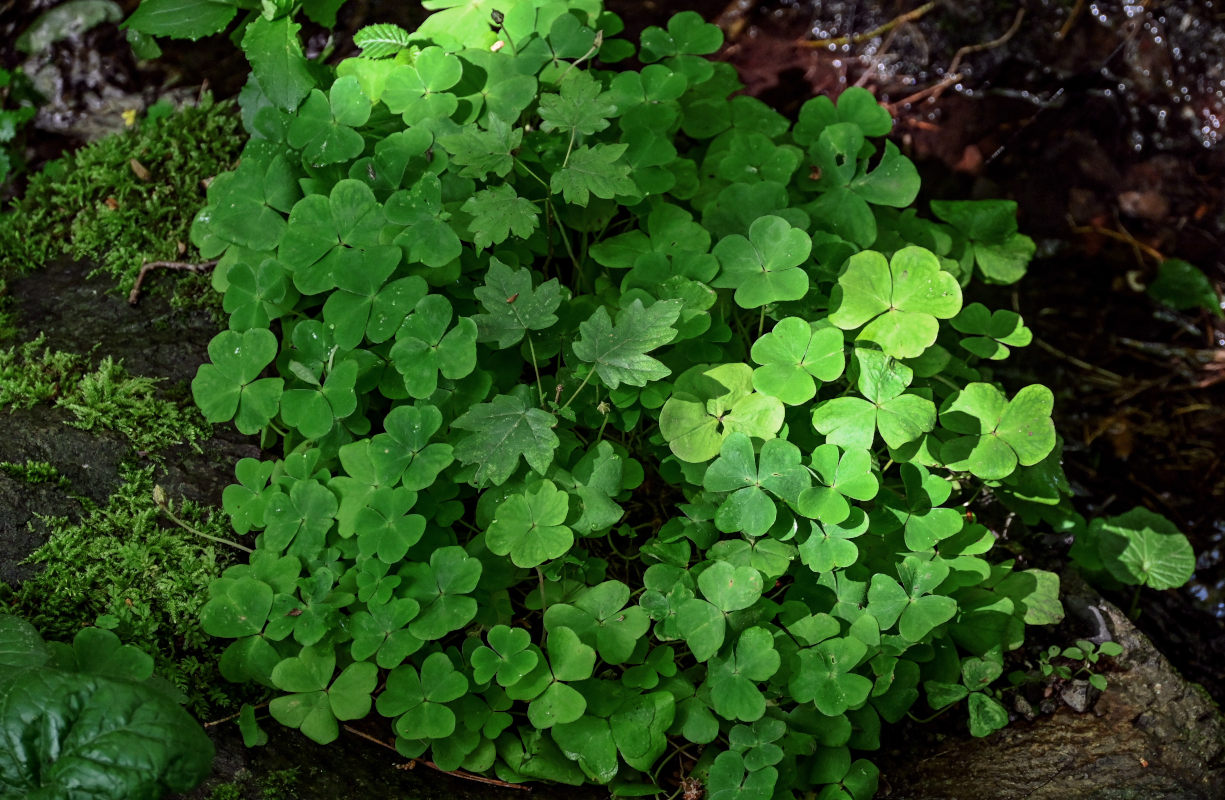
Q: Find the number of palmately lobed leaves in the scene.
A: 7